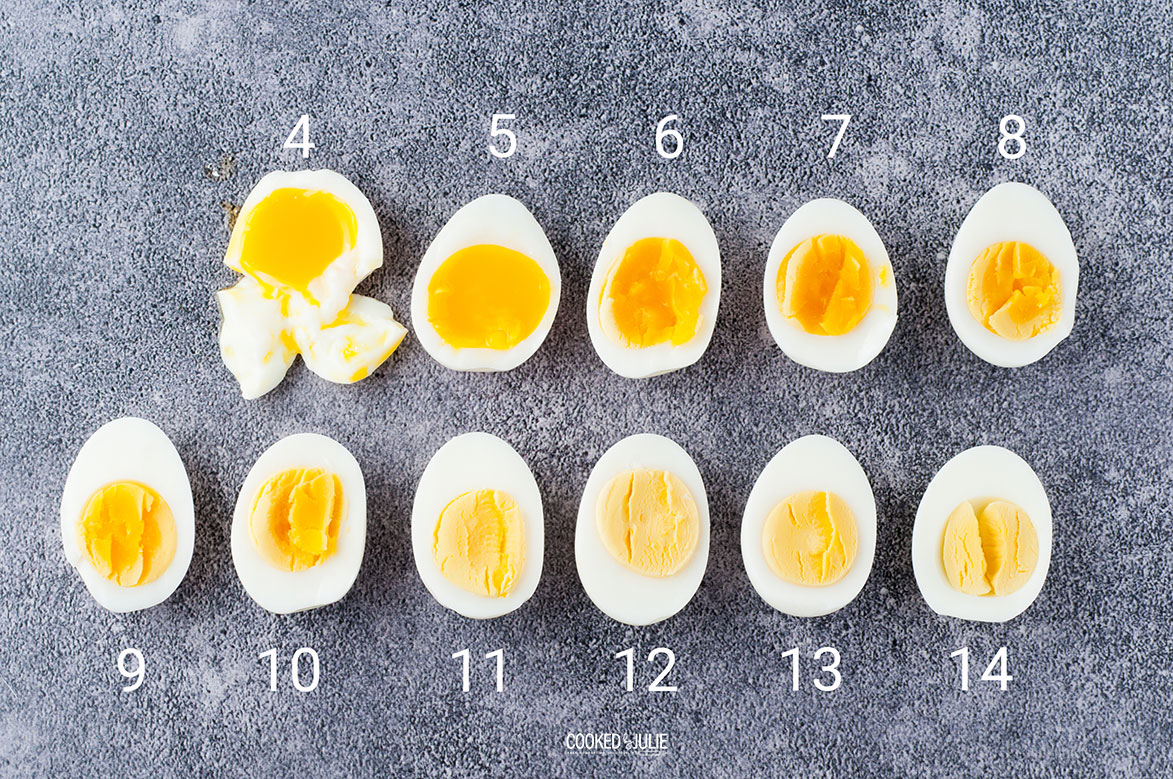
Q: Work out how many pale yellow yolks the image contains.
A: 4